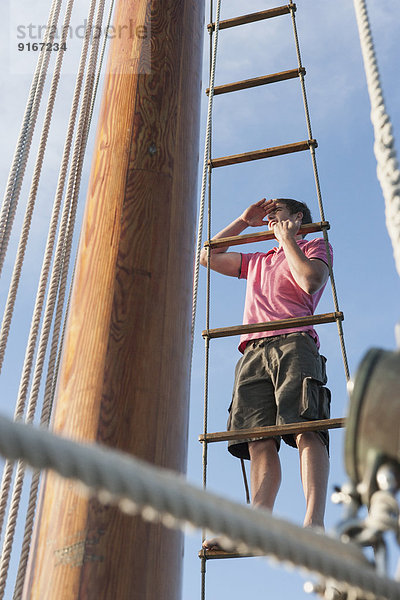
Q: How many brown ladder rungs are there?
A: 7